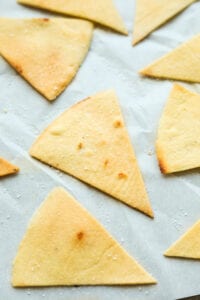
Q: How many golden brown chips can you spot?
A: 9